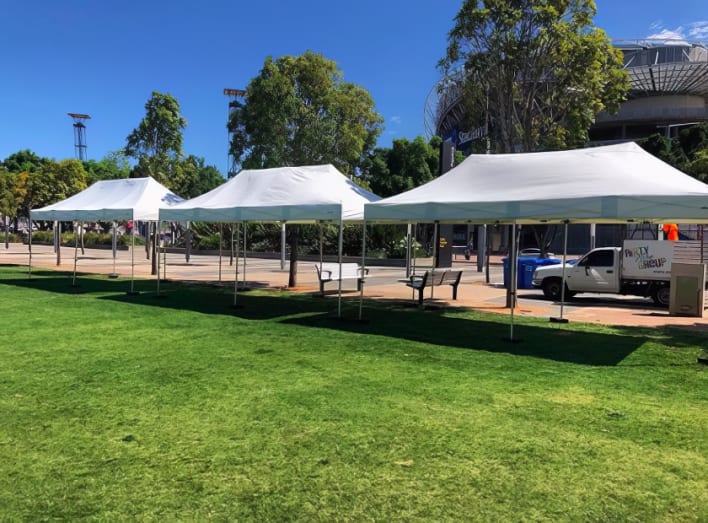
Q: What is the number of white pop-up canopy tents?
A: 3